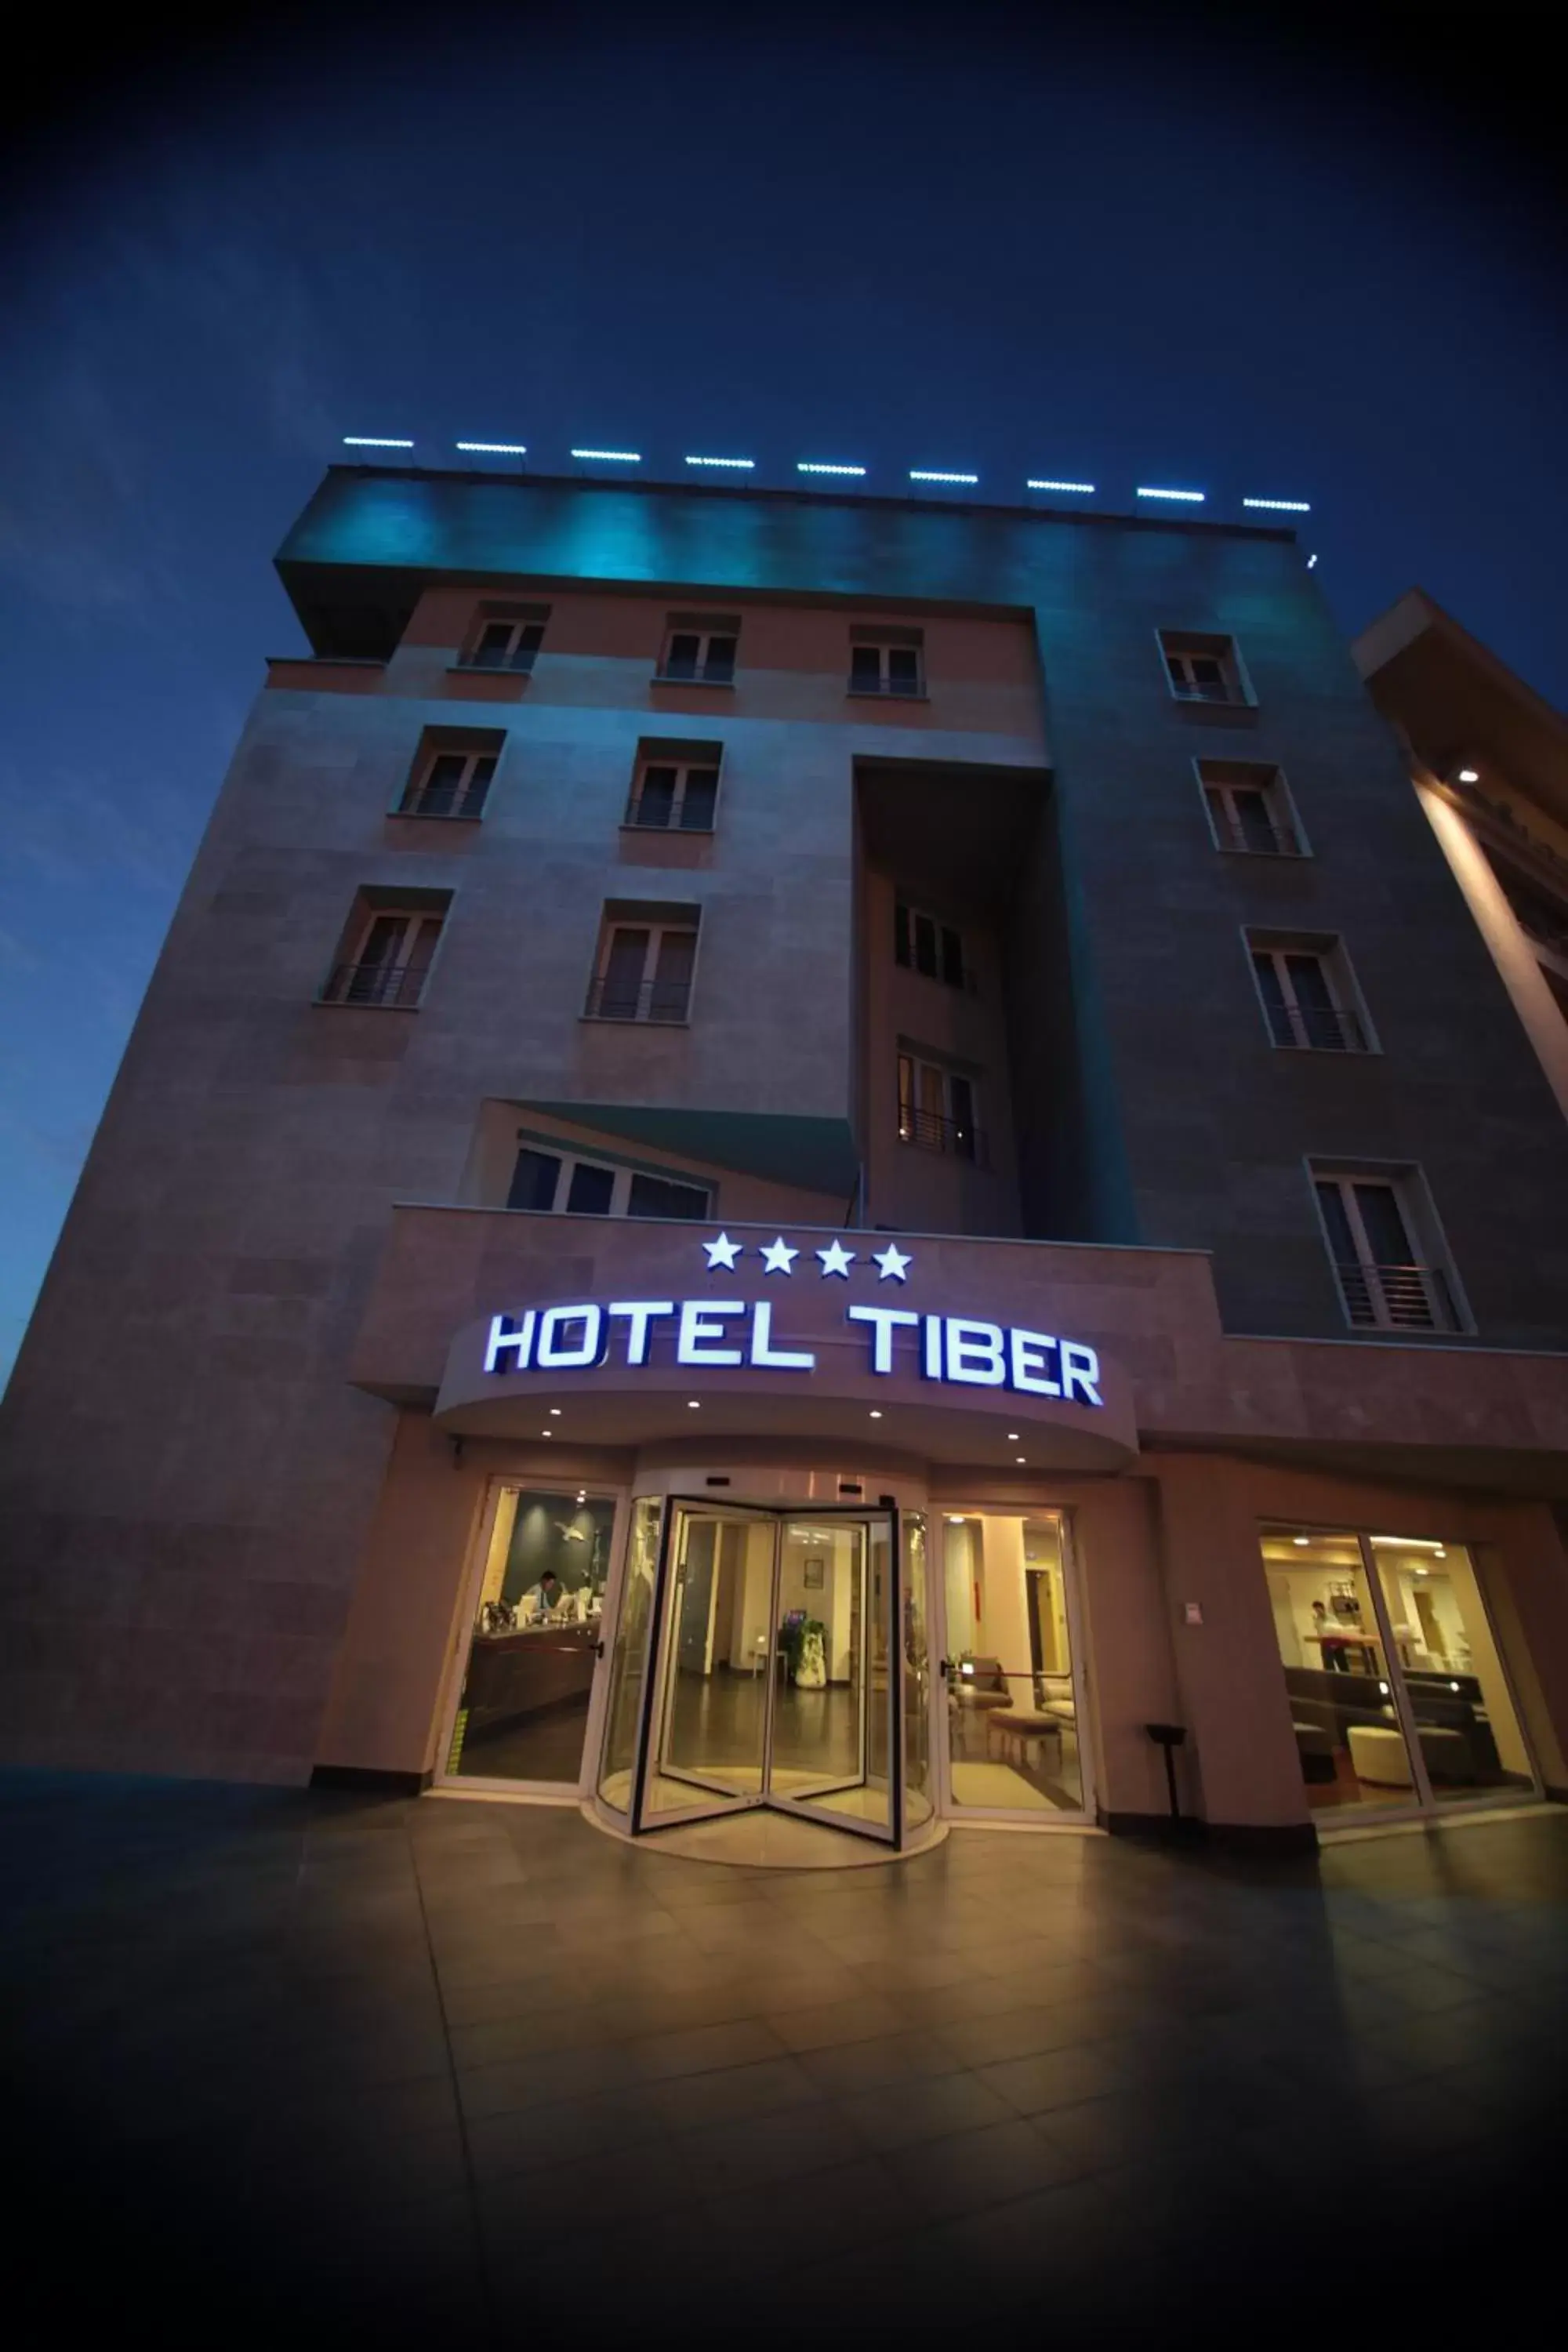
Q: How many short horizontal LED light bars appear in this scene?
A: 9